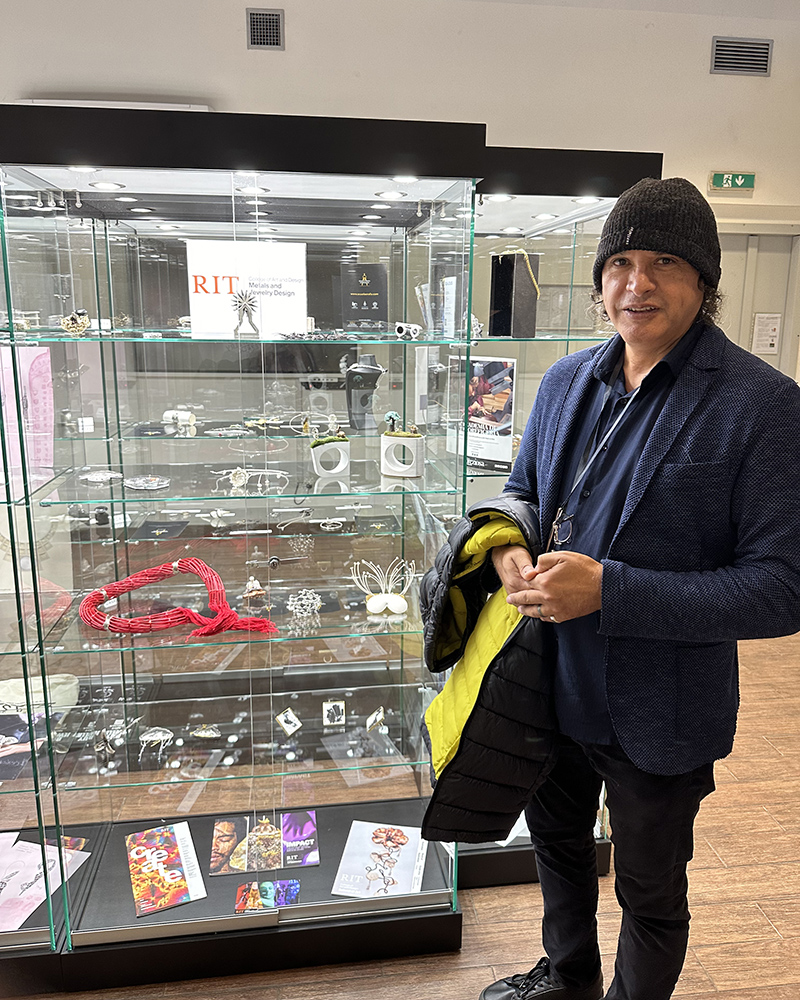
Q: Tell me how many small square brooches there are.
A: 3